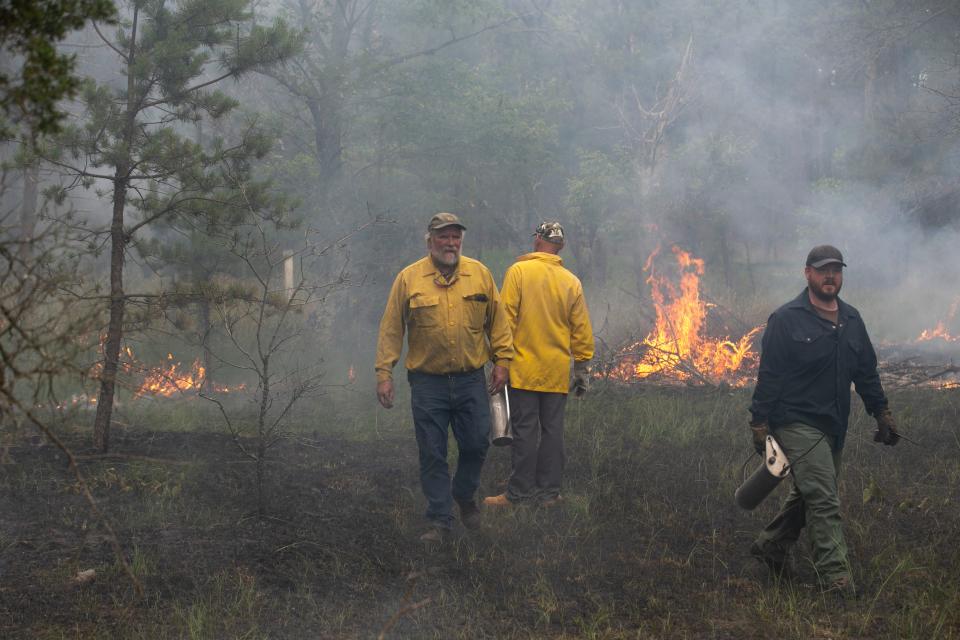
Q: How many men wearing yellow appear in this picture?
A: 2